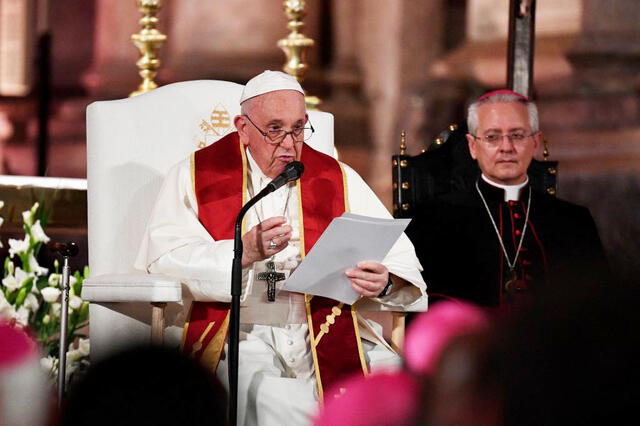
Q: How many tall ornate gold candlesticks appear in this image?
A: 2